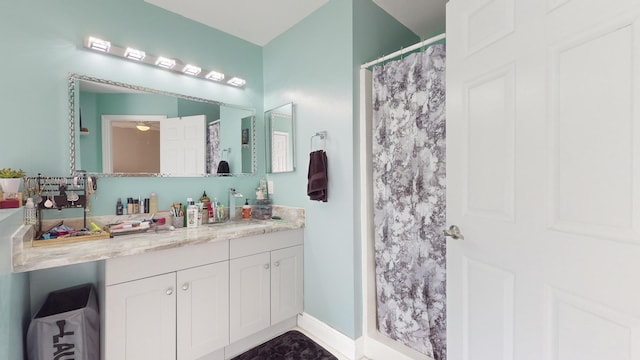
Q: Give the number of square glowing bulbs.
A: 6